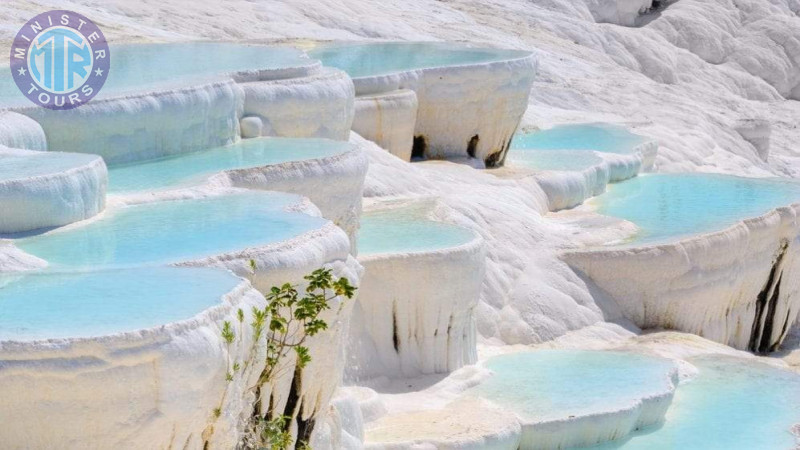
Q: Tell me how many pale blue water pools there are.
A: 12